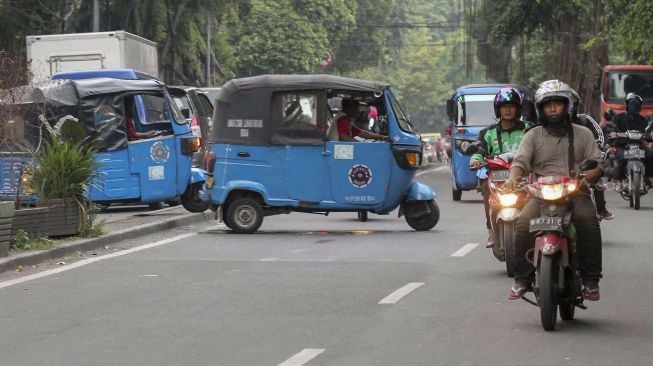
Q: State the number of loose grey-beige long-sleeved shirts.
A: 1